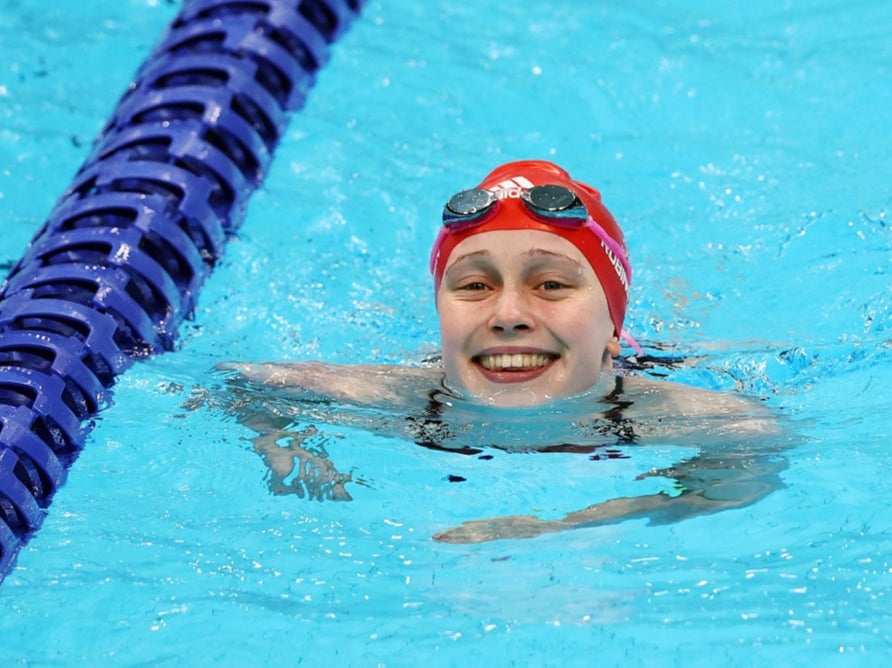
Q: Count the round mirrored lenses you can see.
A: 2